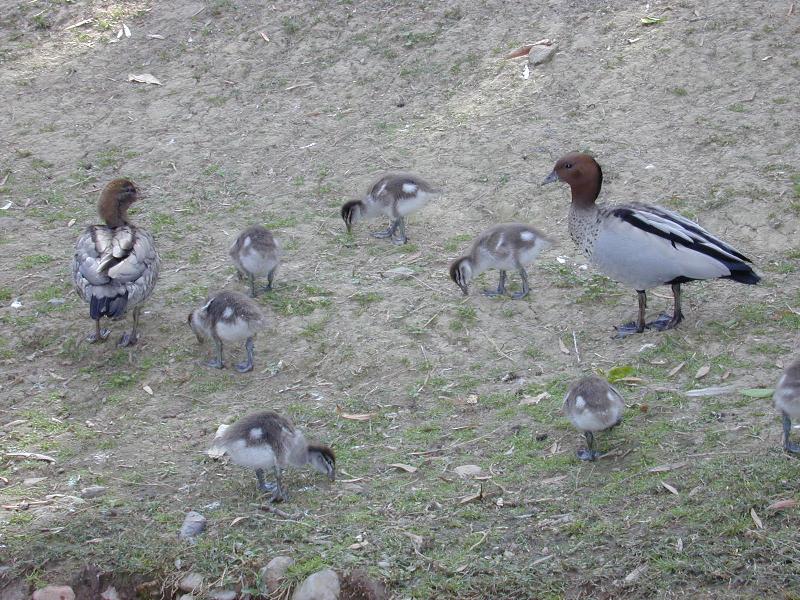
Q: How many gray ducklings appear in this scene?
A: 7